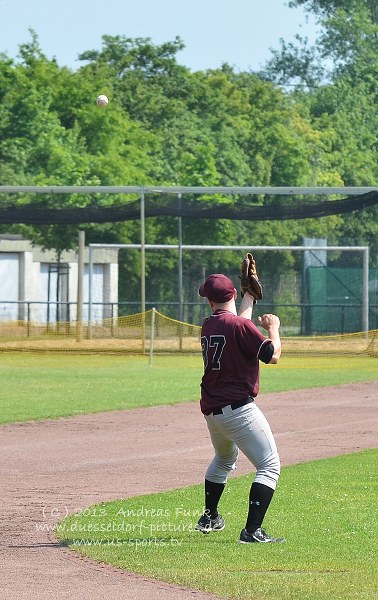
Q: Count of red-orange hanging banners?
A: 0